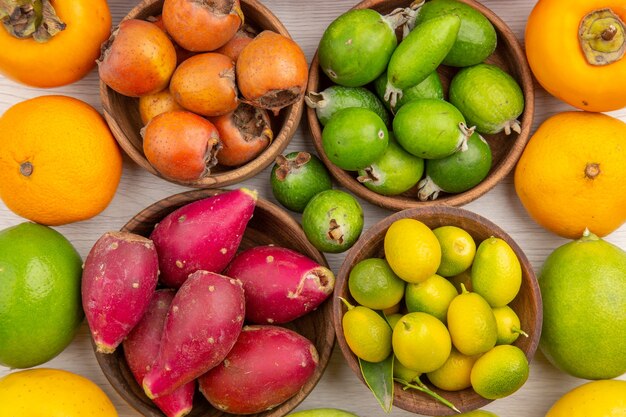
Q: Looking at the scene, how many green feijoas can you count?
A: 12